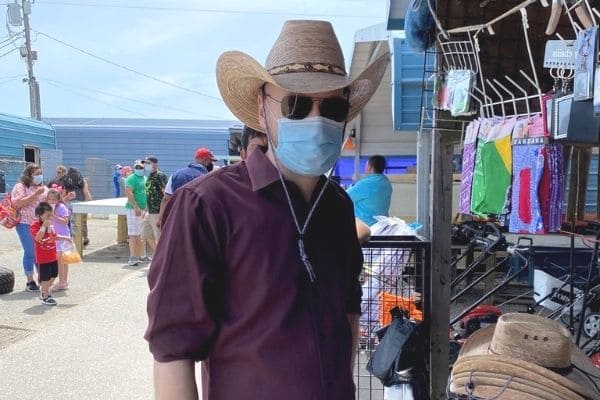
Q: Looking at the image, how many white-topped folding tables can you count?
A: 1